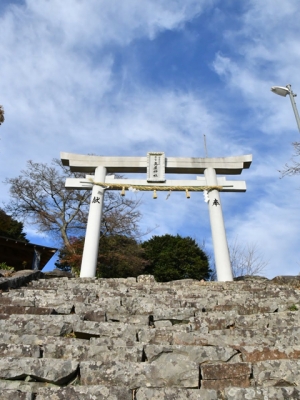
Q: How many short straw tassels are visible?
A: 3